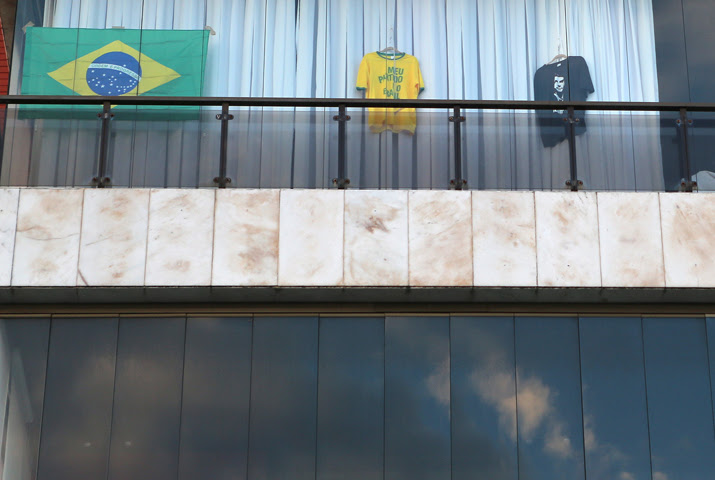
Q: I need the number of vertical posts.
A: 6